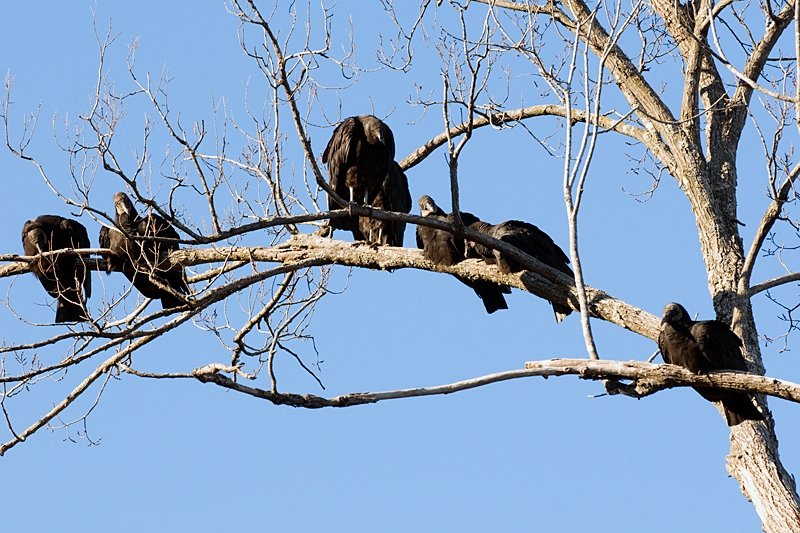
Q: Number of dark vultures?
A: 7